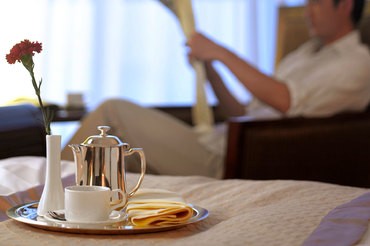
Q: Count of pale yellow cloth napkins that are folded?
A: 1